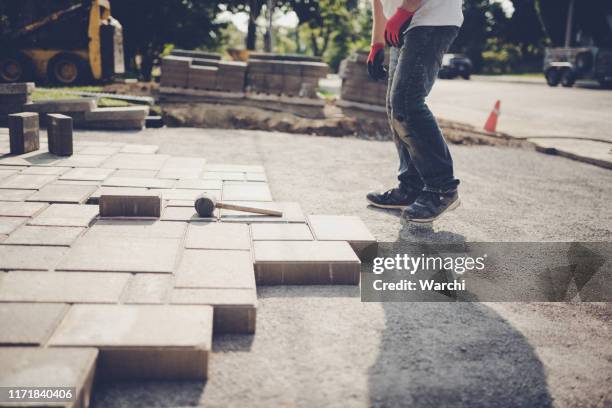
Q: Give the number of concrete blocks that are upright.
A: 2